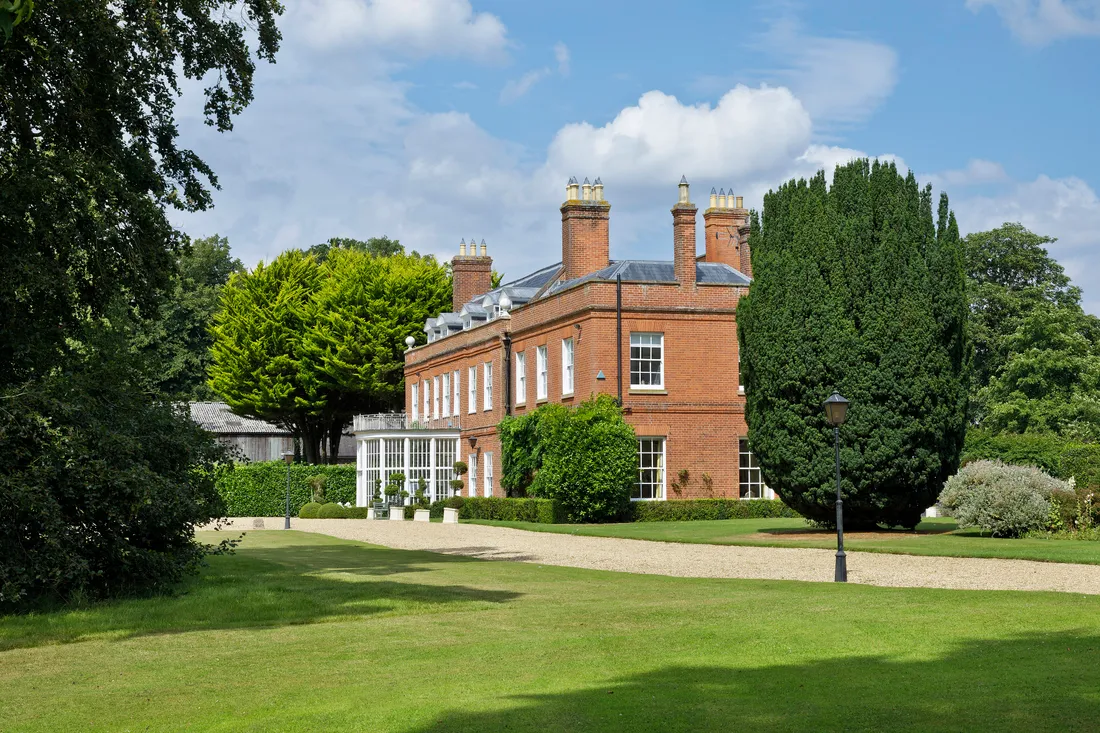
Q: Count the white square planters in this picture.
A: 4